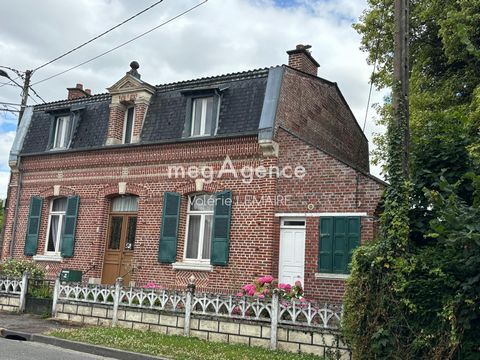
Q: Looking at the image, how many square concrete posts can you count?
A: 5